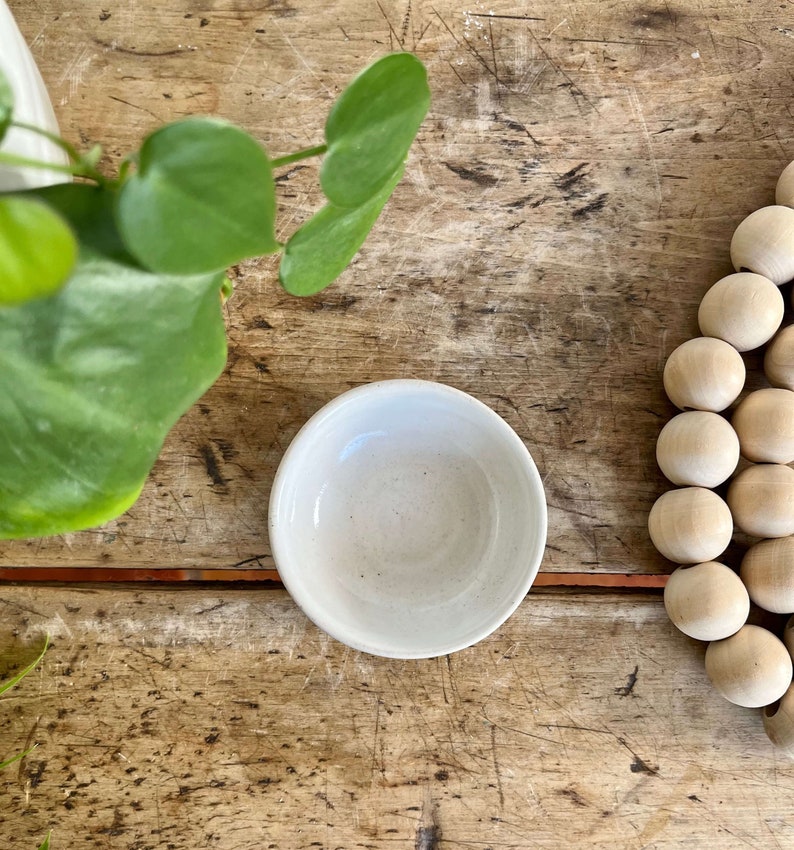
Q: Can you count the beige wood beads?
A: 14